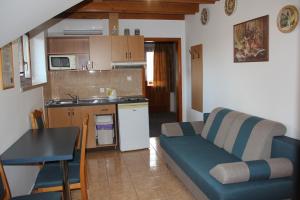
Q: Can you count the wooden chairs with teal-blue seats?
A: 3